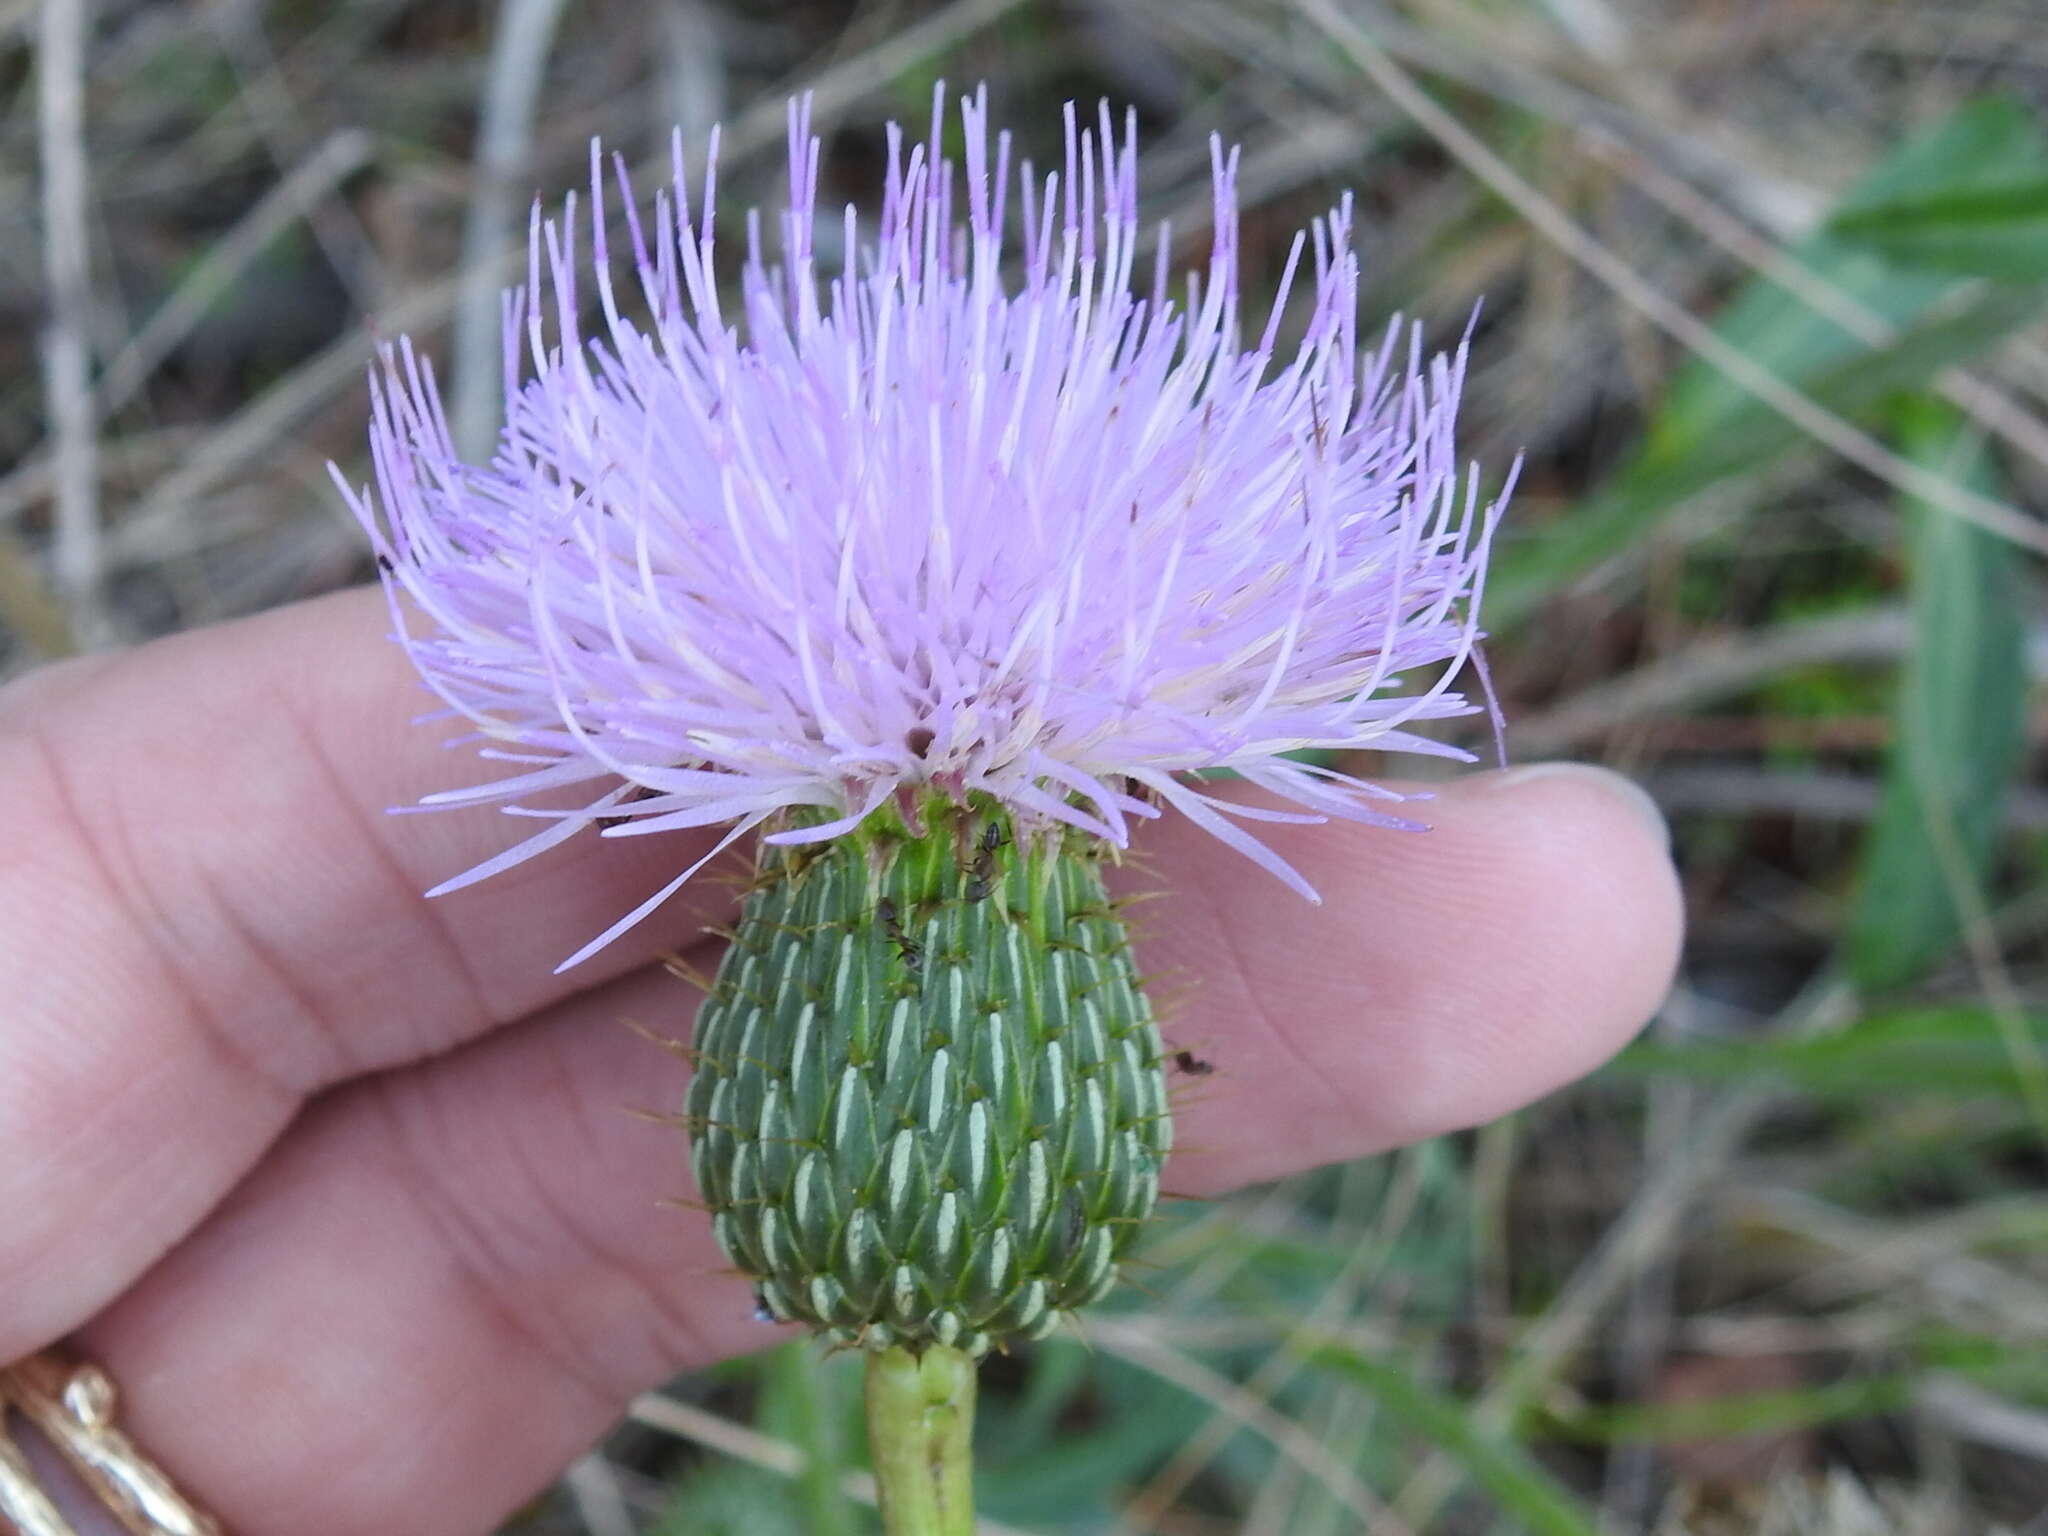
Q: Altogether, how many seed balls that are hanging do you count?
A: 0